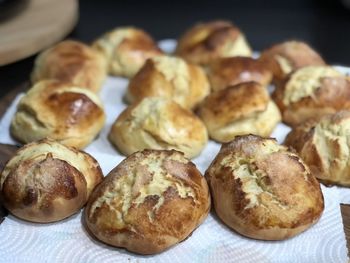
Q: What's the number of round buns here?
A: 14